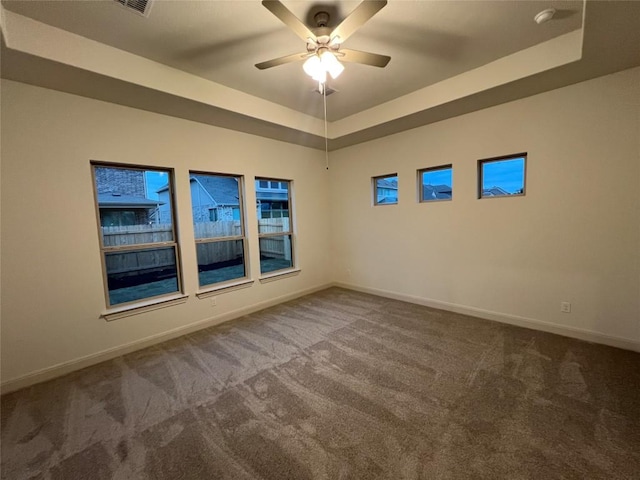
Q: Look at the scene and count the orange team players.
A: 0